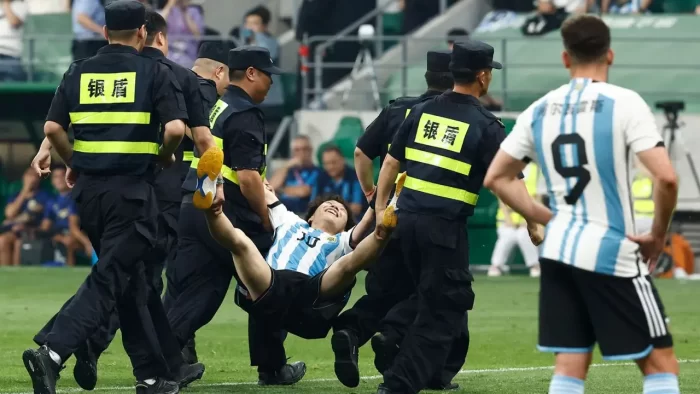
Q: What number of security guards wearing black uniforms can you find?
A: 6